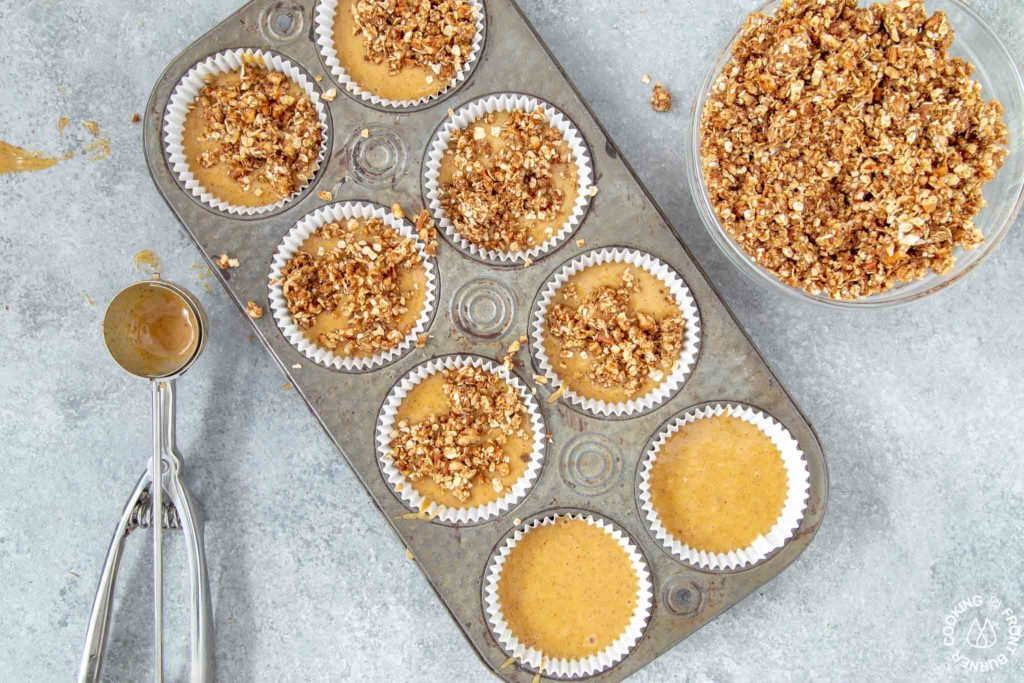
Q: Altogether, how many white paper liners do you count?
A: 8